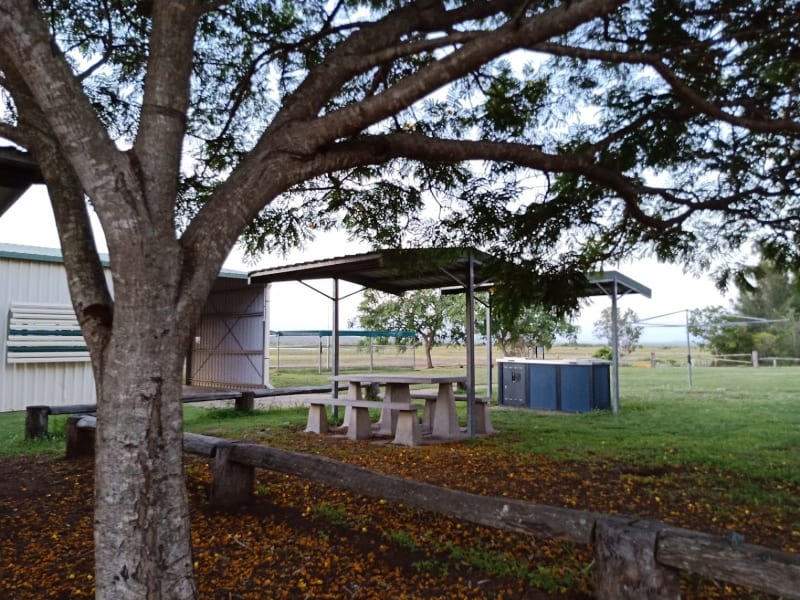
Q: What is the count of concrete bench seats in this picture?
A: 2